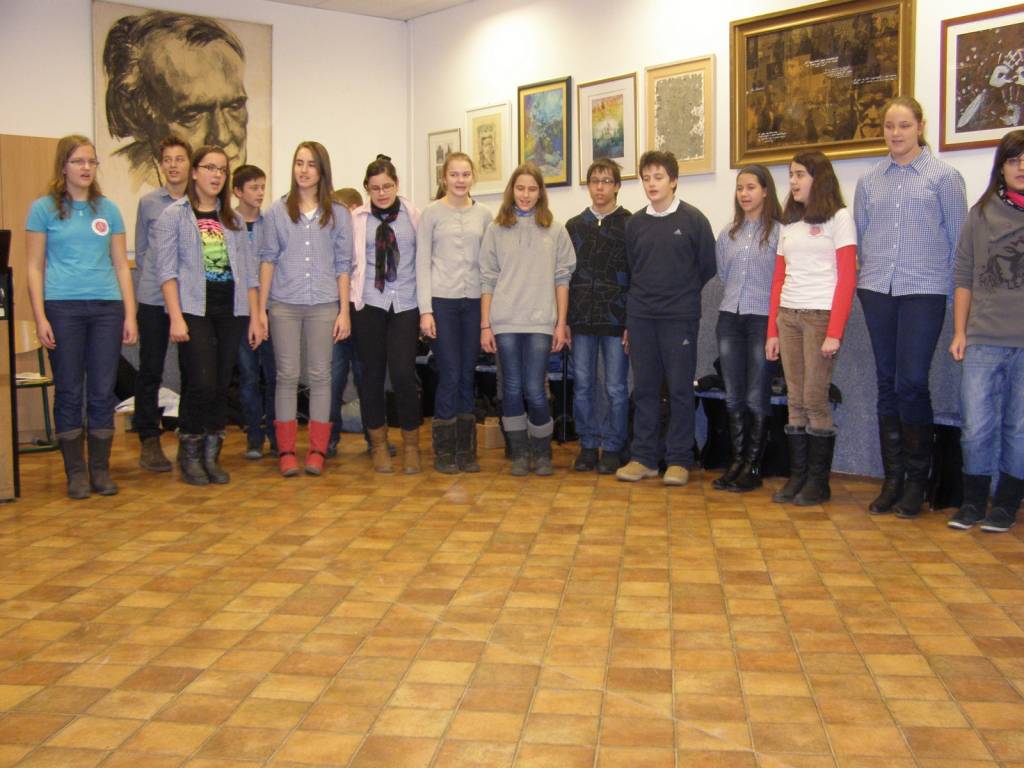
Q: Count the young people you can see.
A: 15